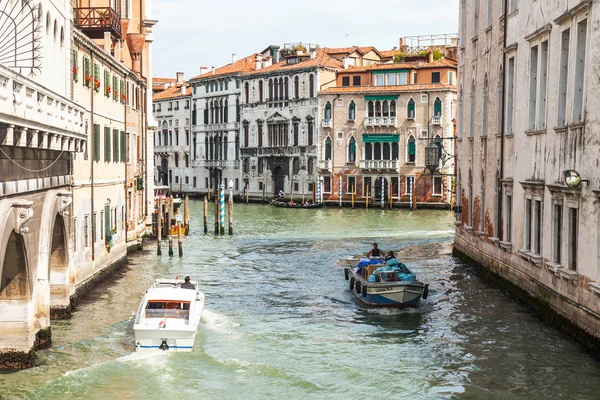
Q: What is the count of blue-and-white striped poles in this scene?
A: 5